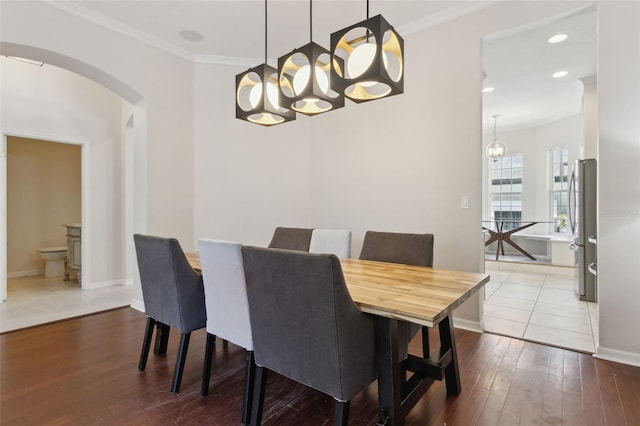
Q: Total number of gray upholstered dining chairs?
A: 4